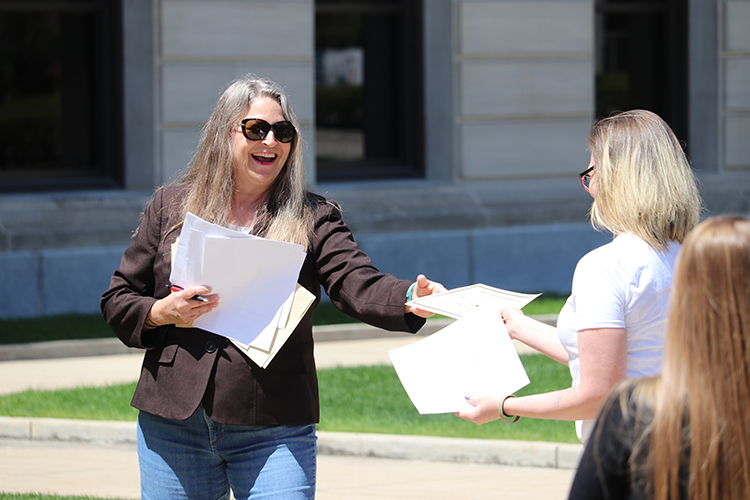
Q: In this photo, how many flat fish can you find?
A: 0